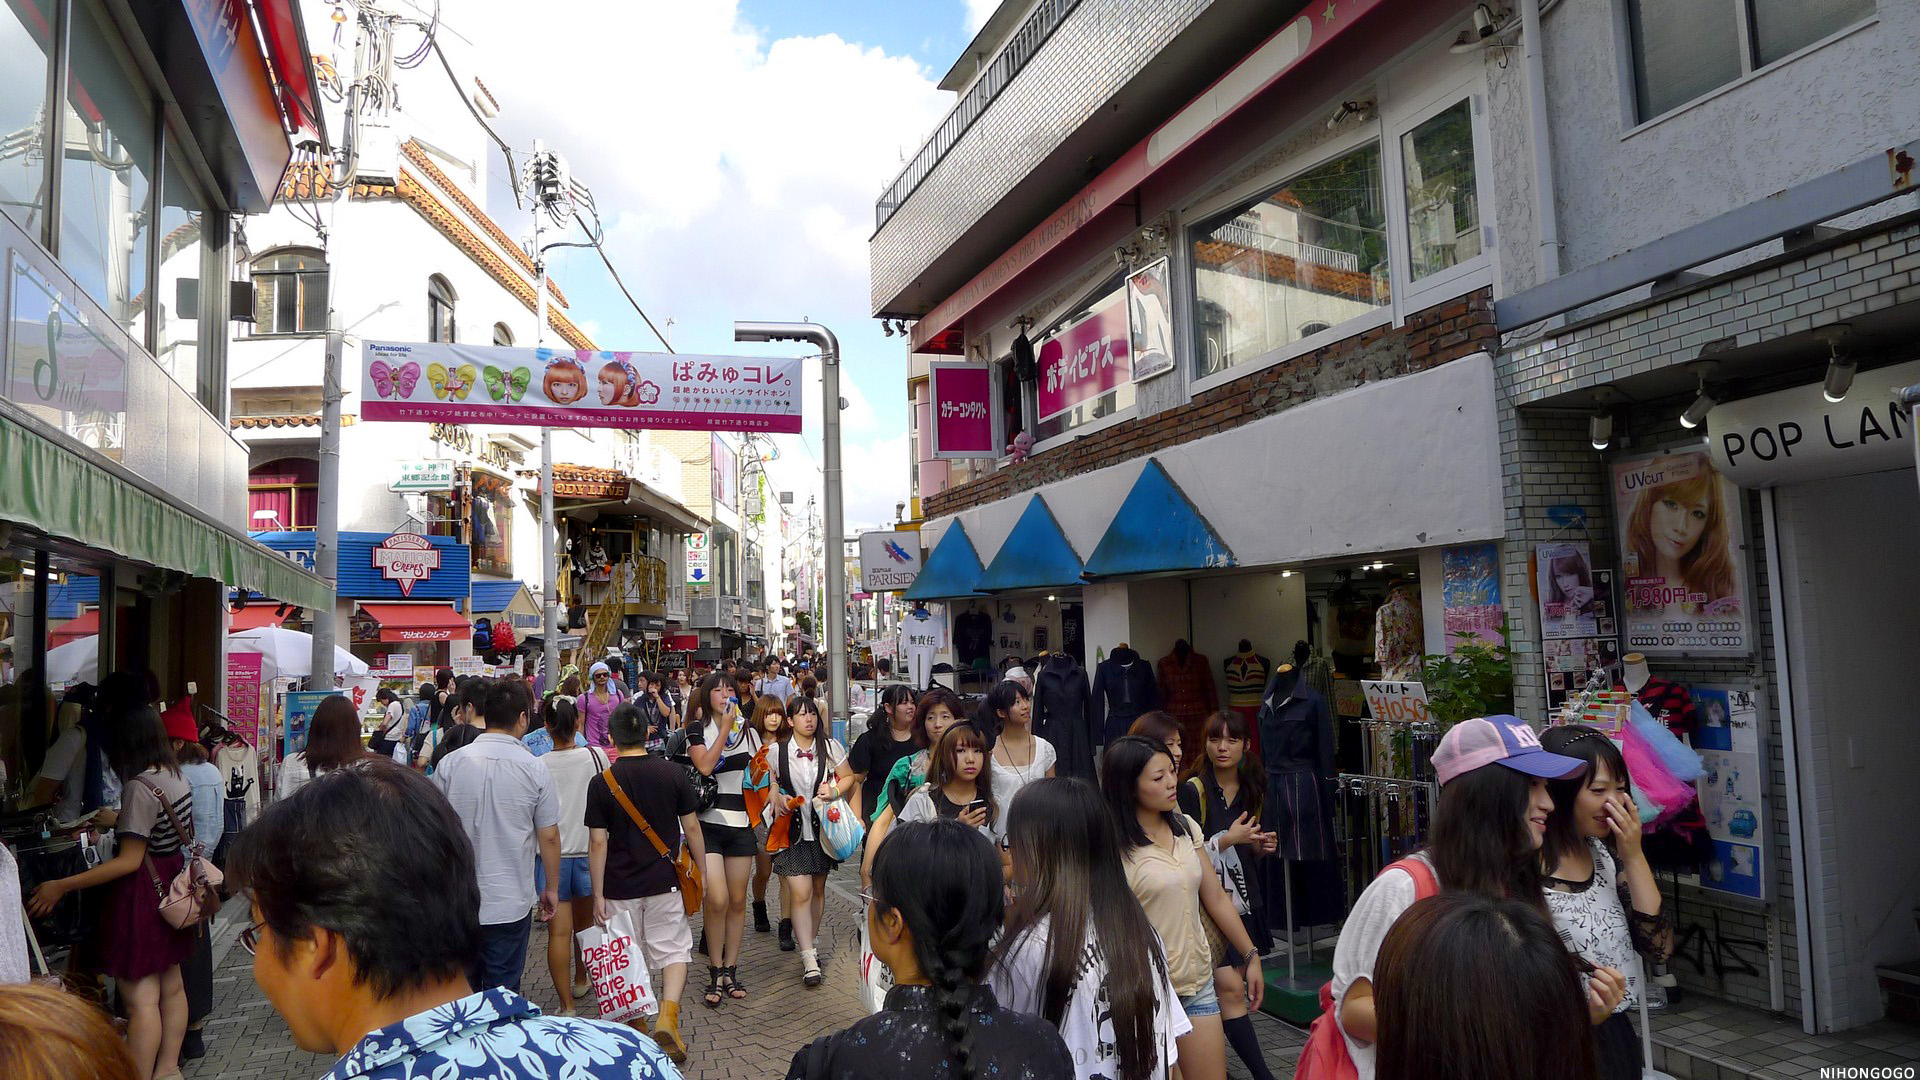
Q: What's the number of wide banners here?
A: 1